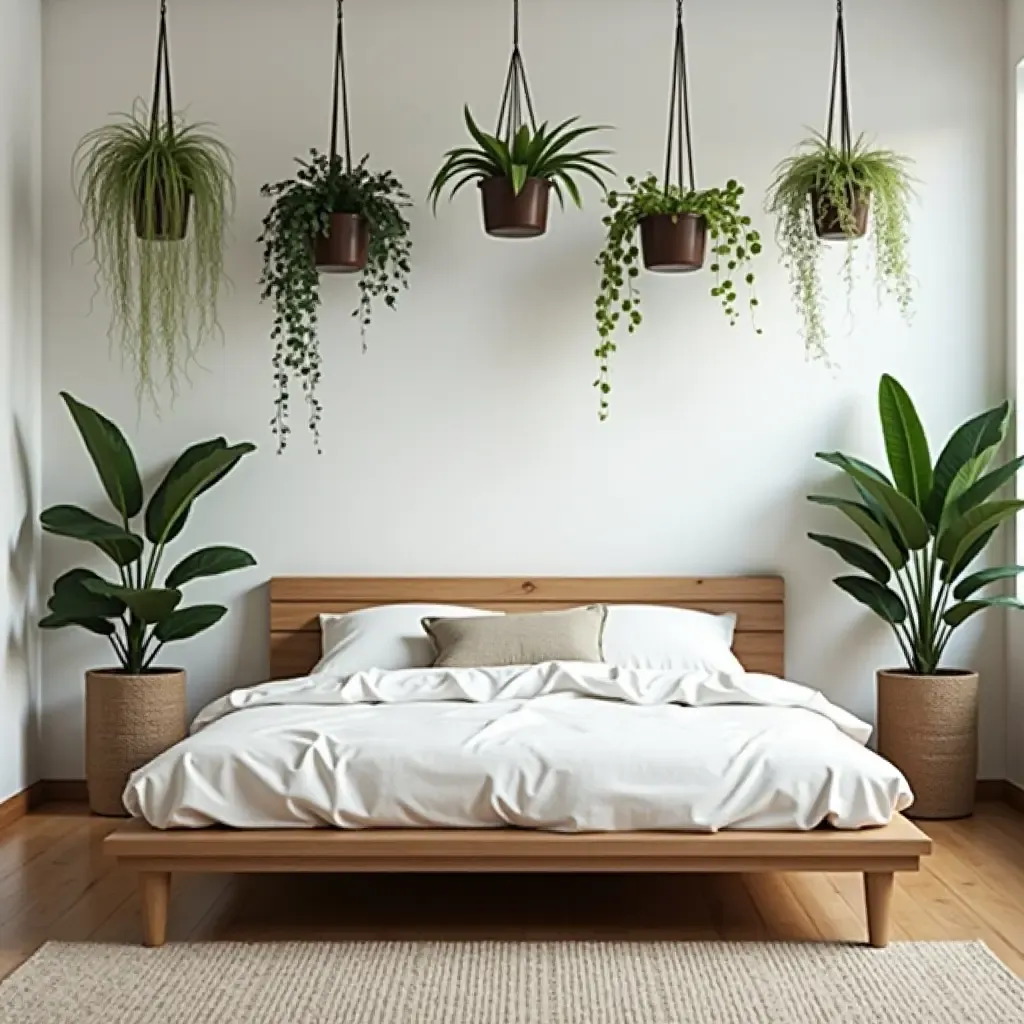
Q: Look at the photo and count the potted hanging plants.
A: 5